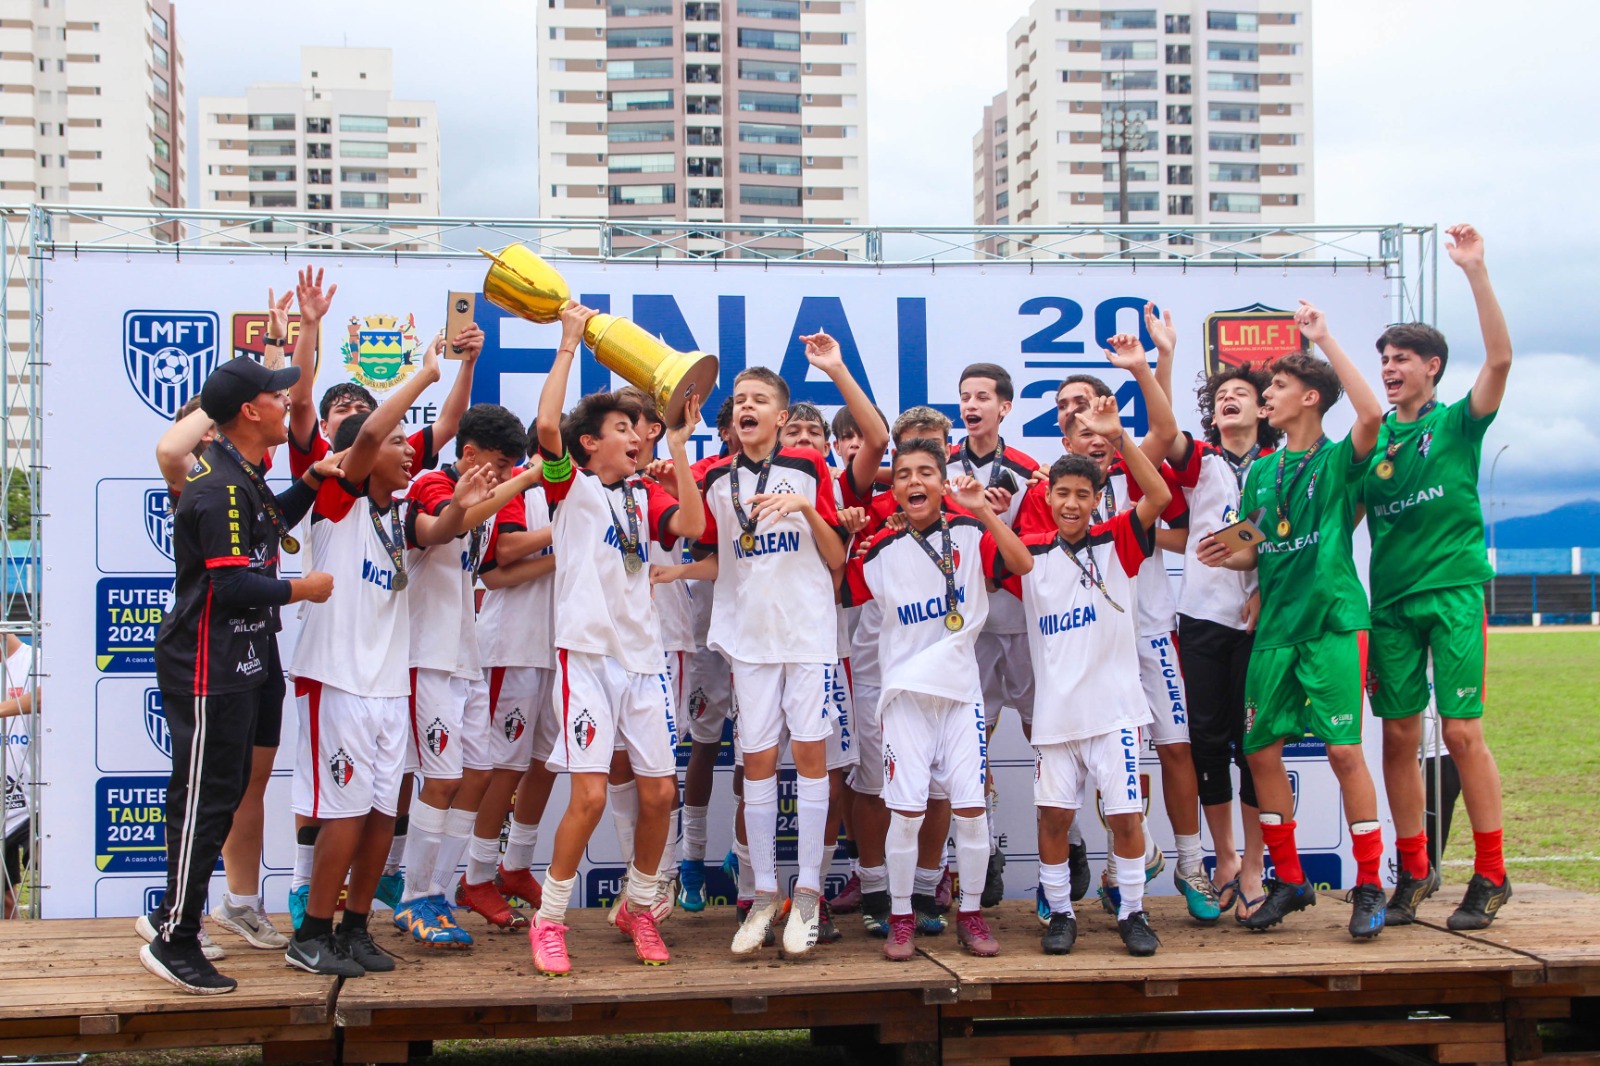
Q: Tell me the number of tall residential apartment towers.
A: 4